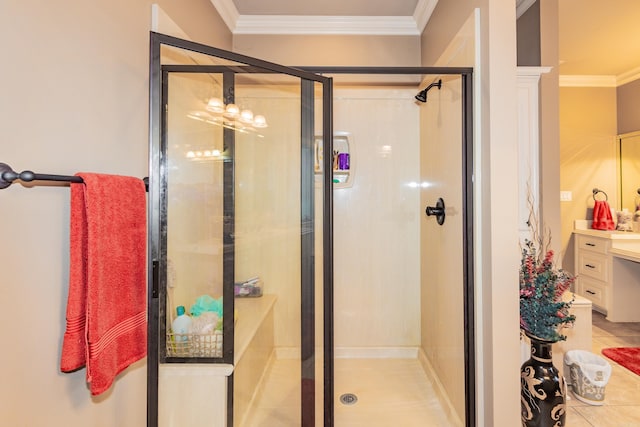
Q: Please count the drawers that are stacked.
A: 3